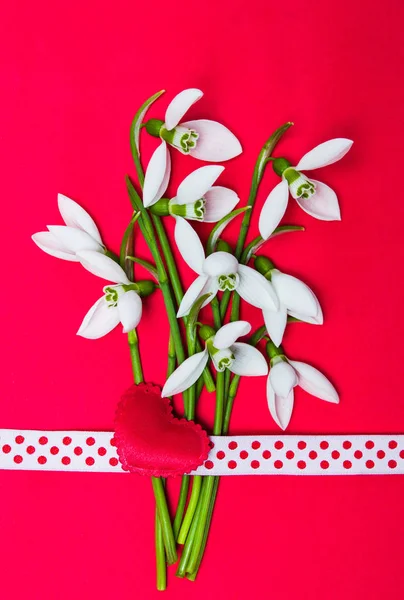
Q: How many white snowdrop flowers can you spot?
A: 9